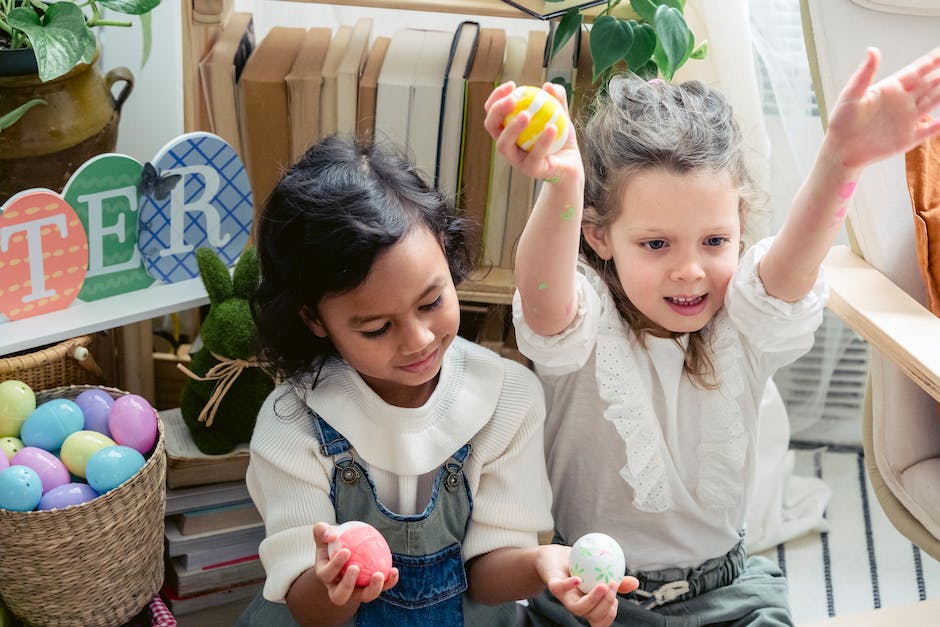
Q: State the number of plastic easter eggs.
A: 11